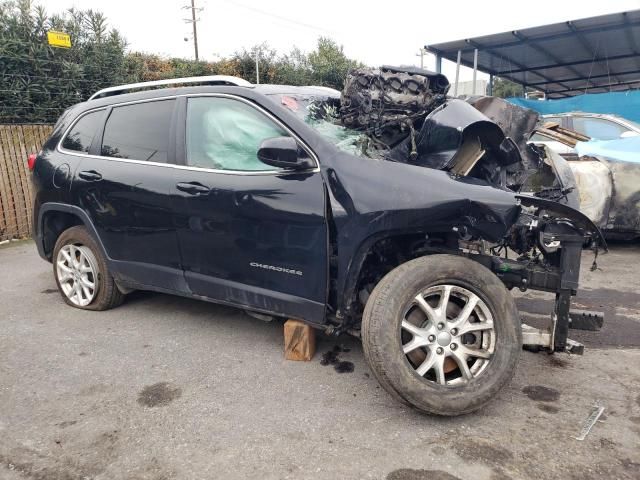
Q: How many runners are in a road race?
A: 0